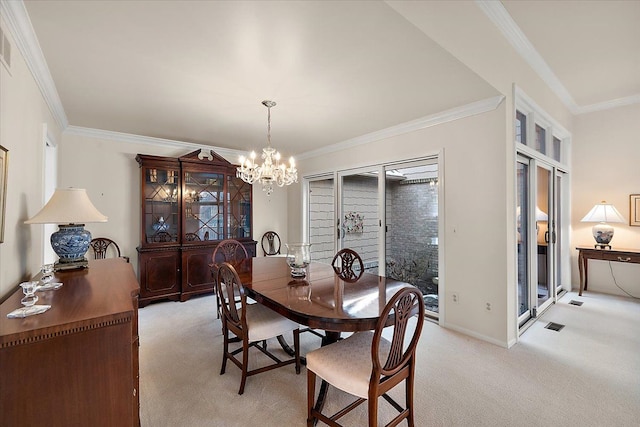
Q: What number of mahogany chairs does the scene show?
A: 6